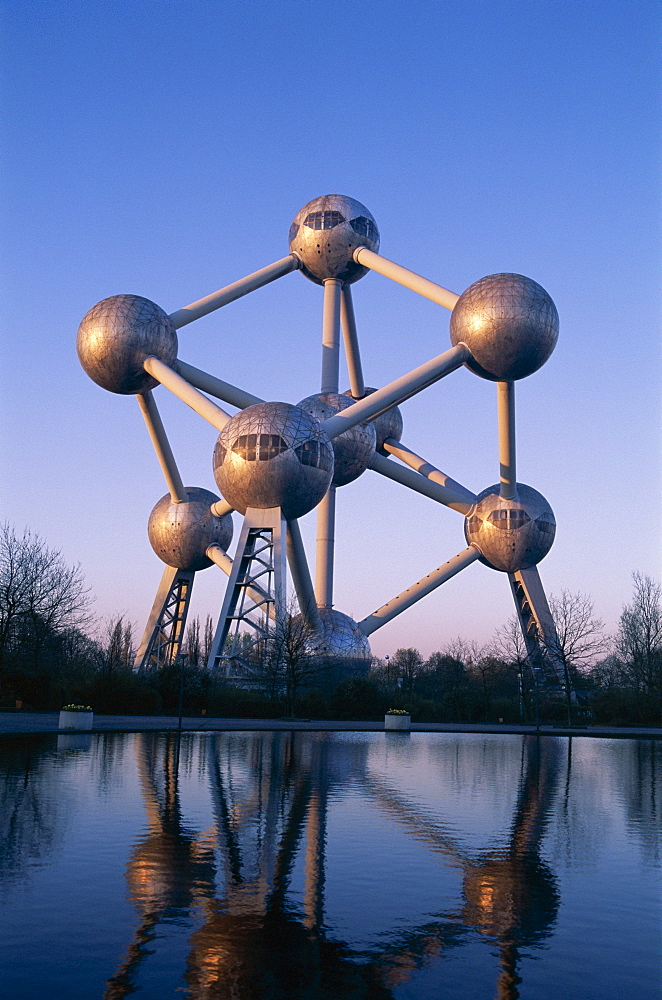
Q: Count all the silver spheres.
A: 9